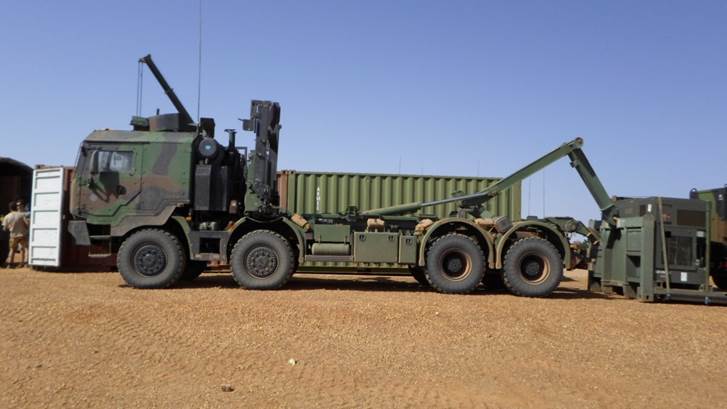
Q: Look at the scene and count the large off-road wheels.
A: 4